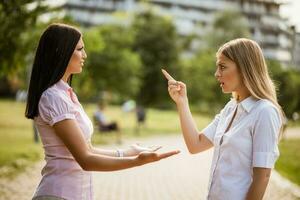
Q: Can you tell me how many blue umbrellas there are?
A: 0